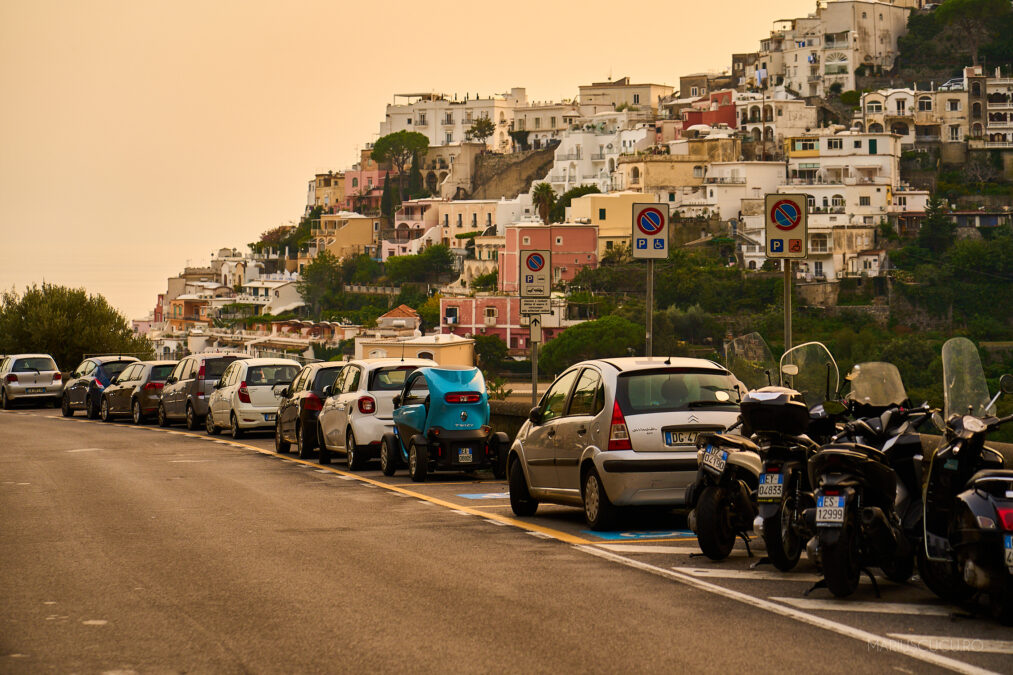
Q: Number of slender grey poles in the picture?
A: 3